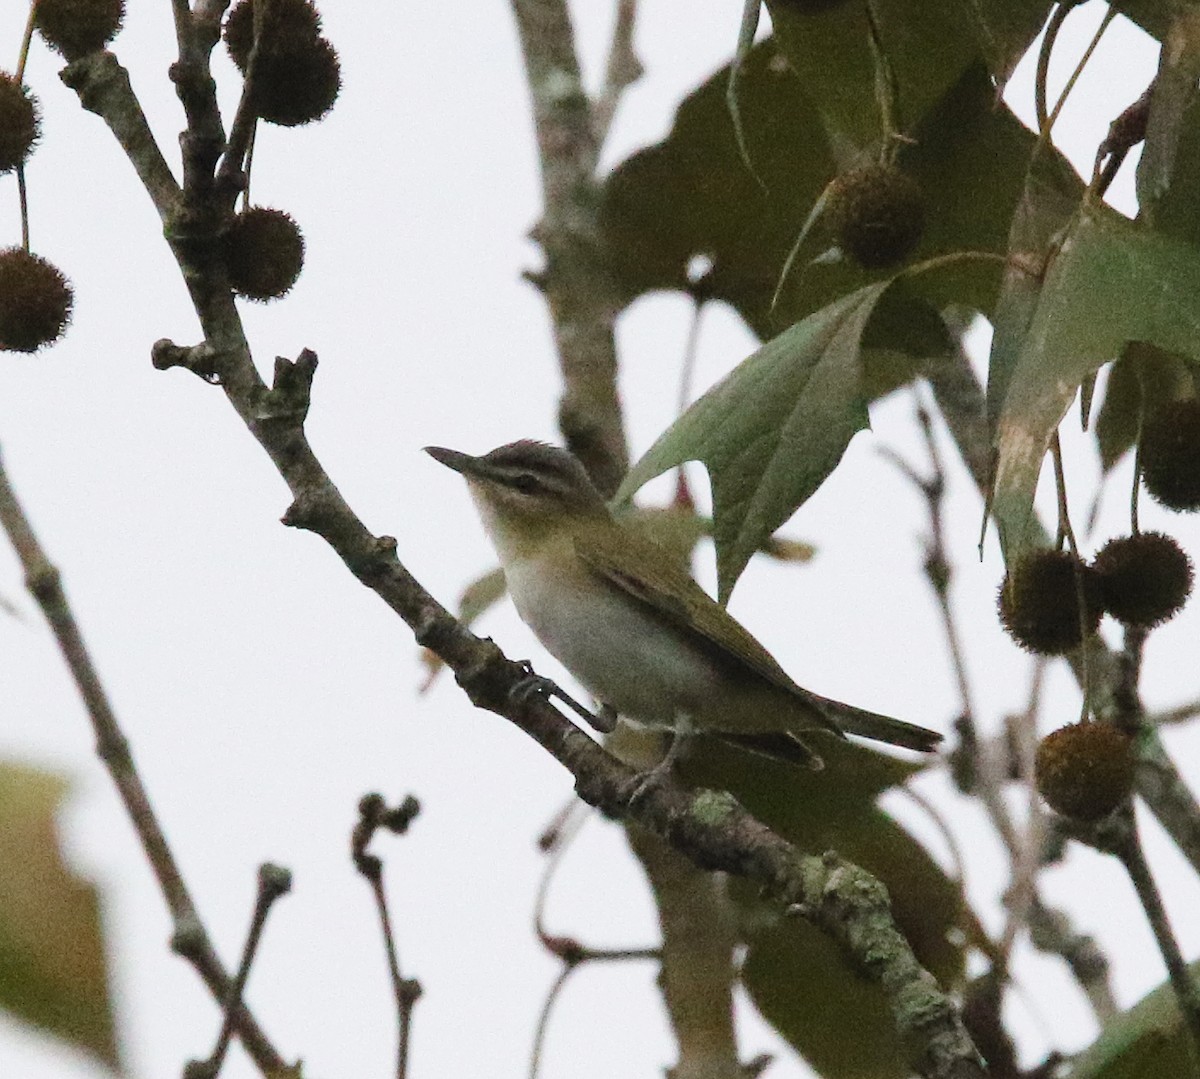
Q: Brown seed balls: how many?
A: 11